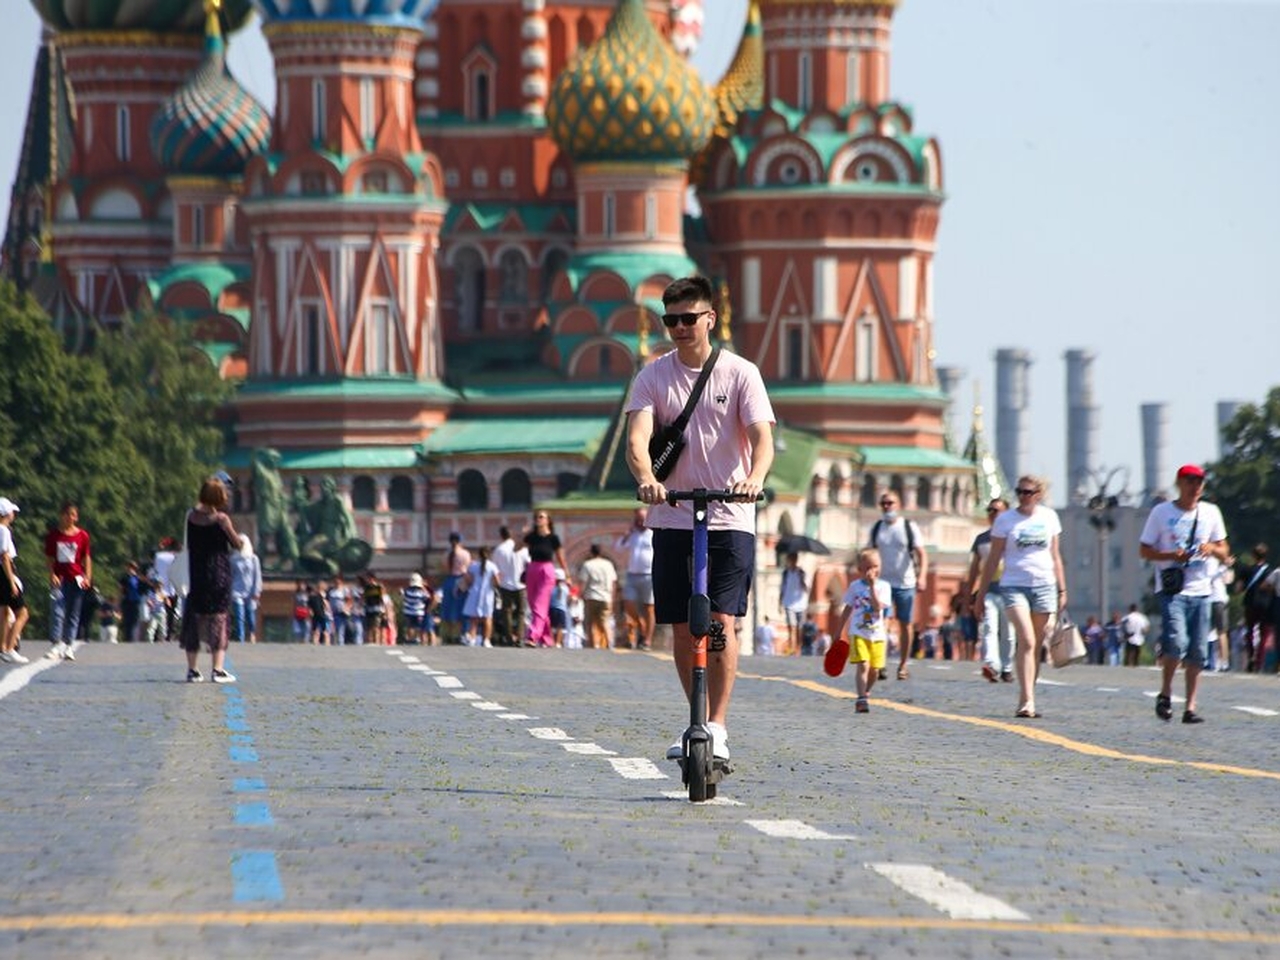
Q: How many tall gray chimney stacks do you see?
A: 5